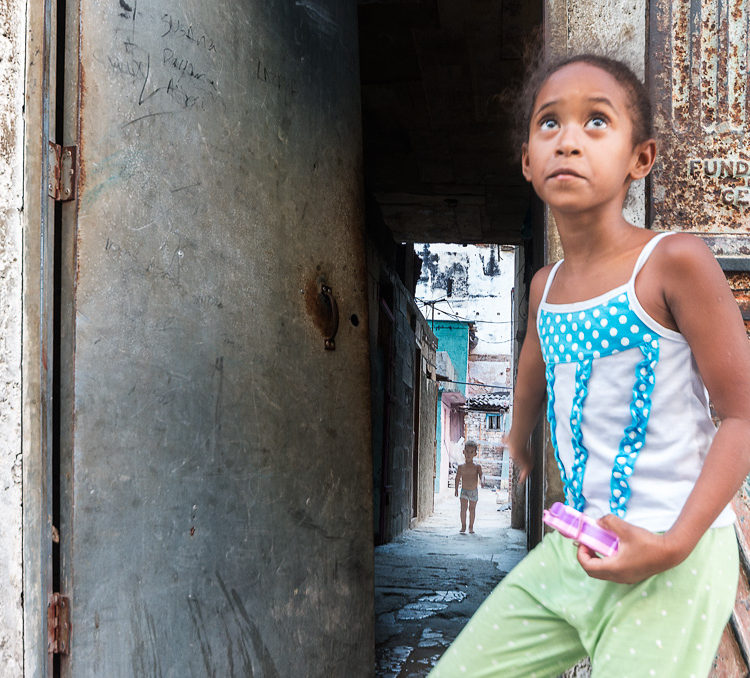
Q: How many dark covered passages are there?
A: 1